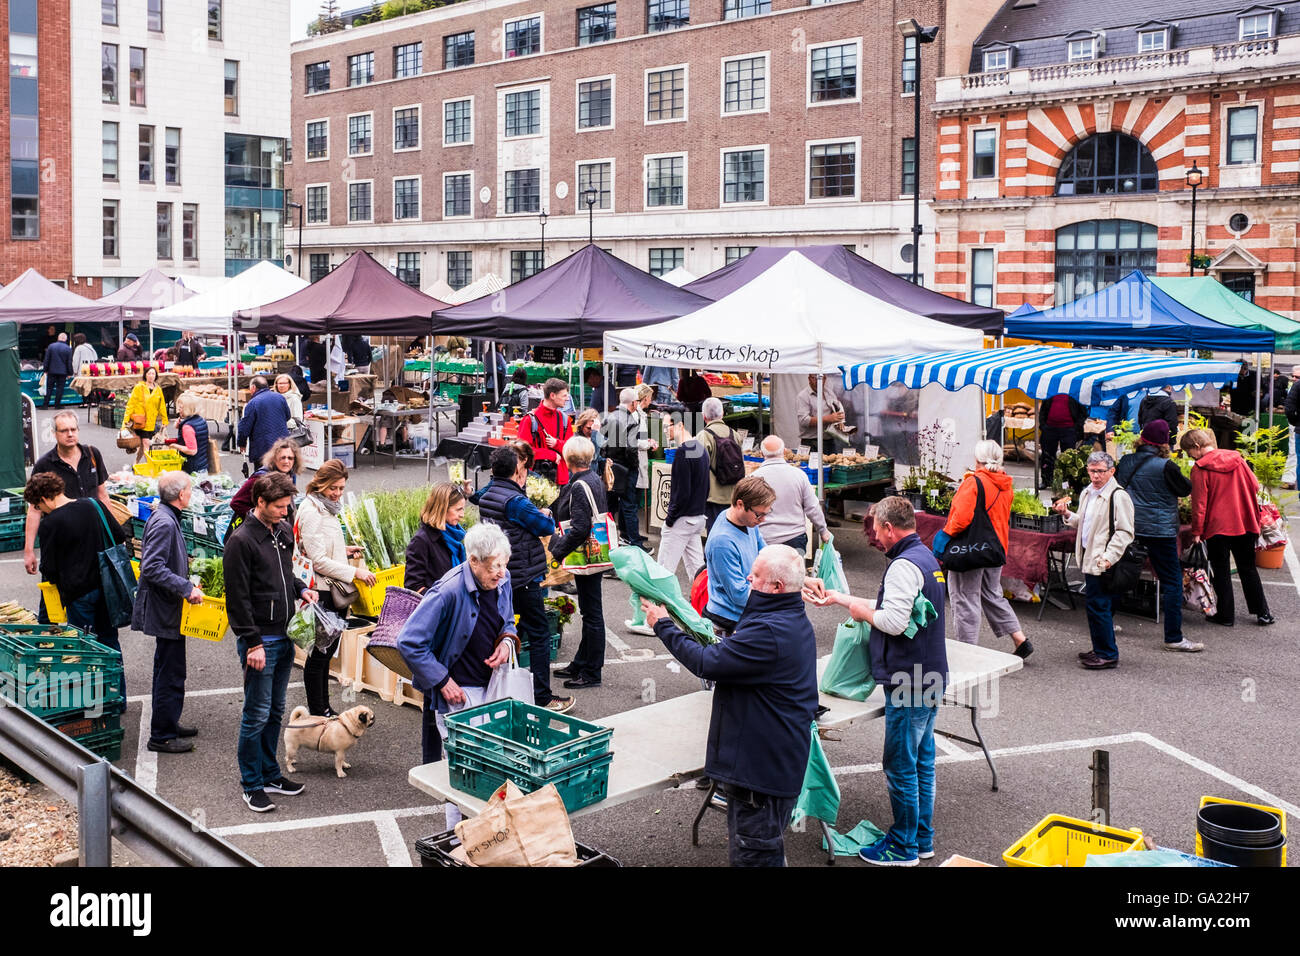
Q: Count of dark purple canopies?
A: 3